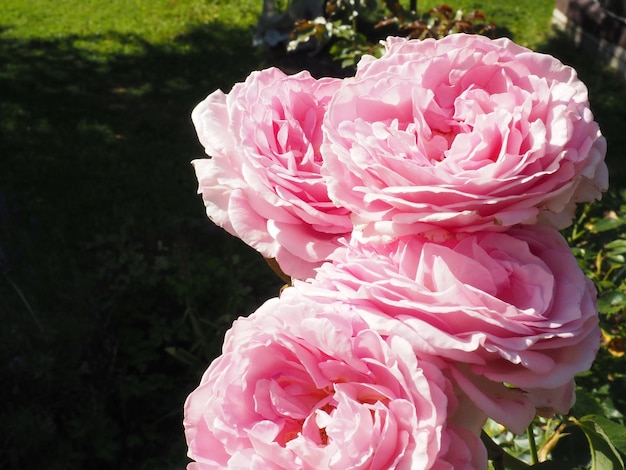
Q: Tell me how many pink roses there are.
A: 4